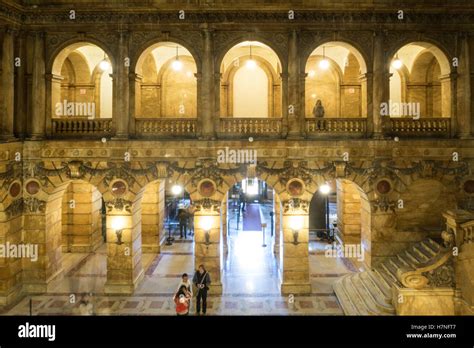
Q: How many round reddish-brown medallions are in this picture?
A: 7